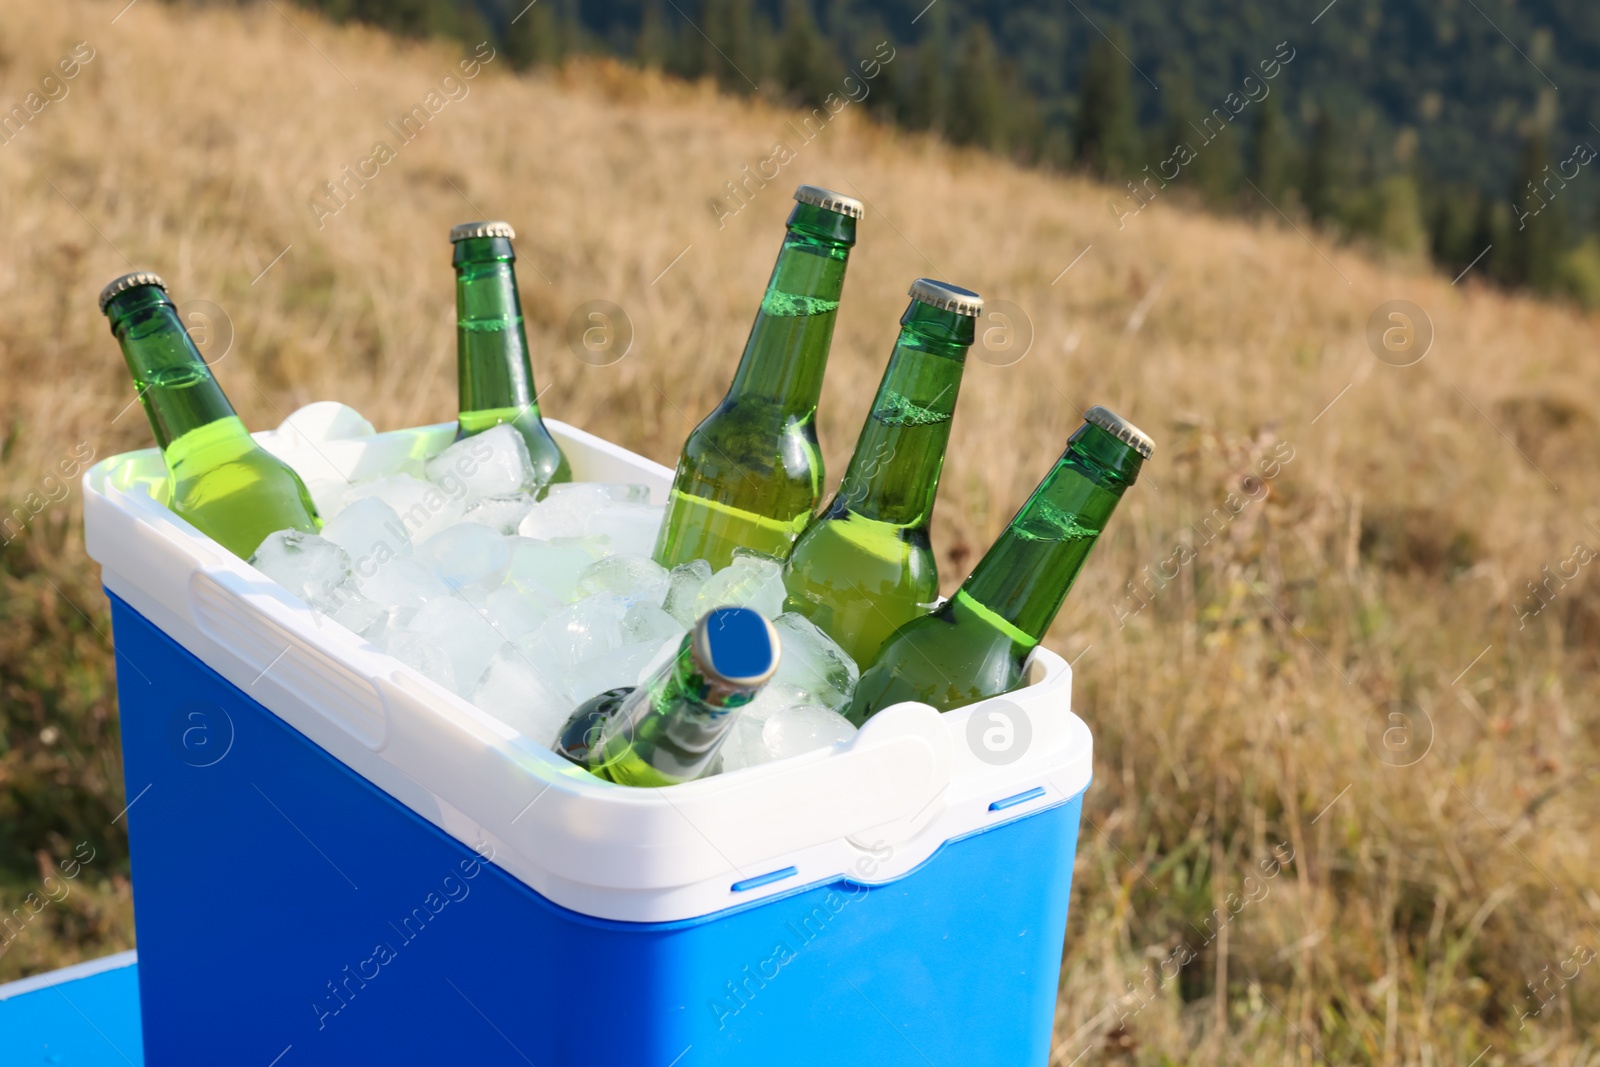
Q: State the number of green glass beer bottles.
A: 6